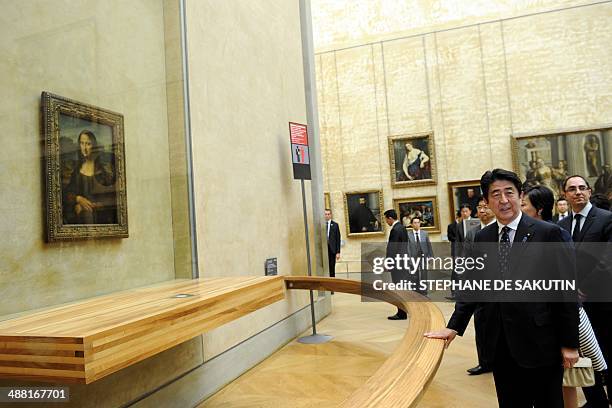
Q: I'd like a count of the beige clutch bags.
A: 1